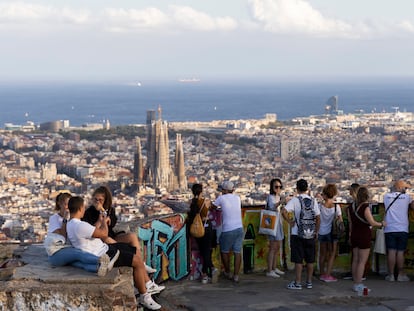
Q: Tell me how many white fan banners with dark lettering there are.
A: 0